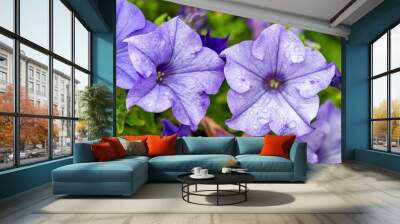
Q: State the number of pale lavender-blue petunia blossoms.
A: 4